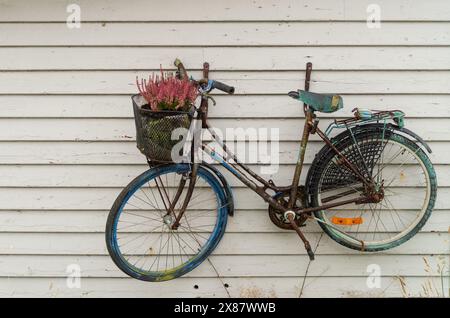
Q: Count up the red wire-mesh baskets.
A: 0